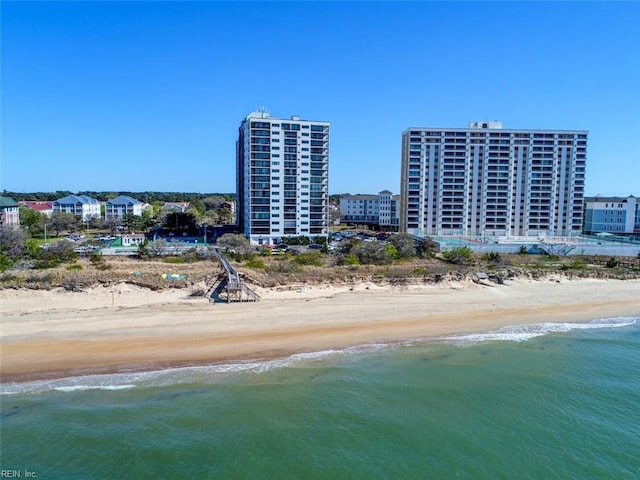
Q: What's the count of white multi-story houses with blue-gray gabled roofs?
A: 2